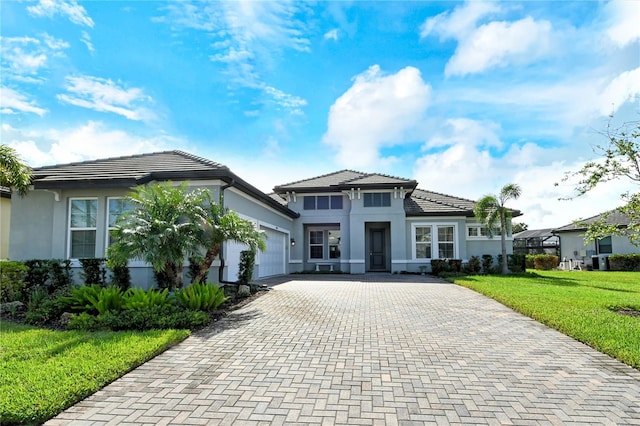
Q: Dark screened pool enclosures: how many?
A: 1